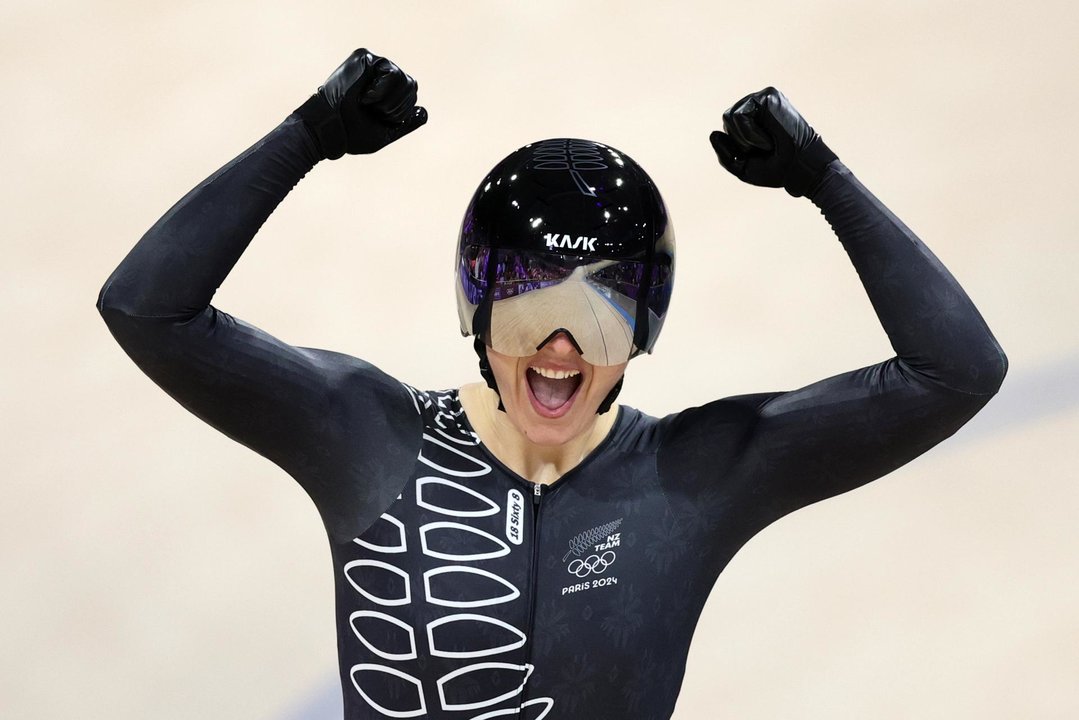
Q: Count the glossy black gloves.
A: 2